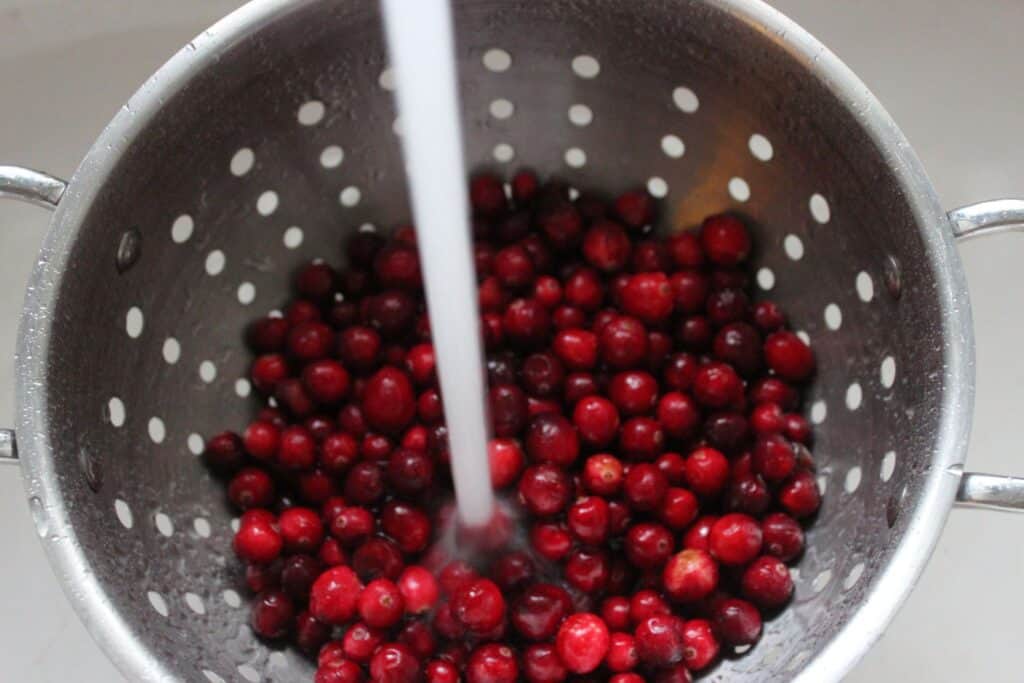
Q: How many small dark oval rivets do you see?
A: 4